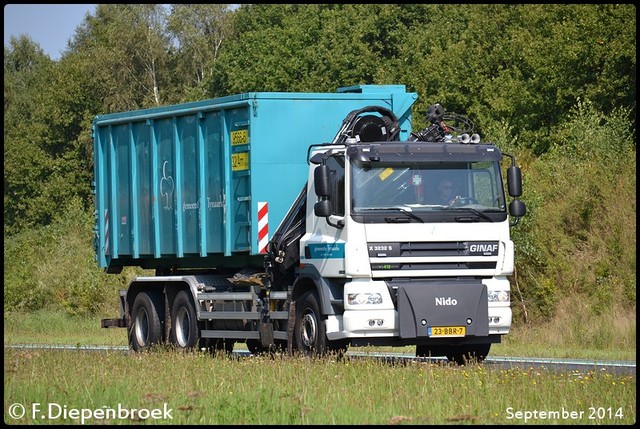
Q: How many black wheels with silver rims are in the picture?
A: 3